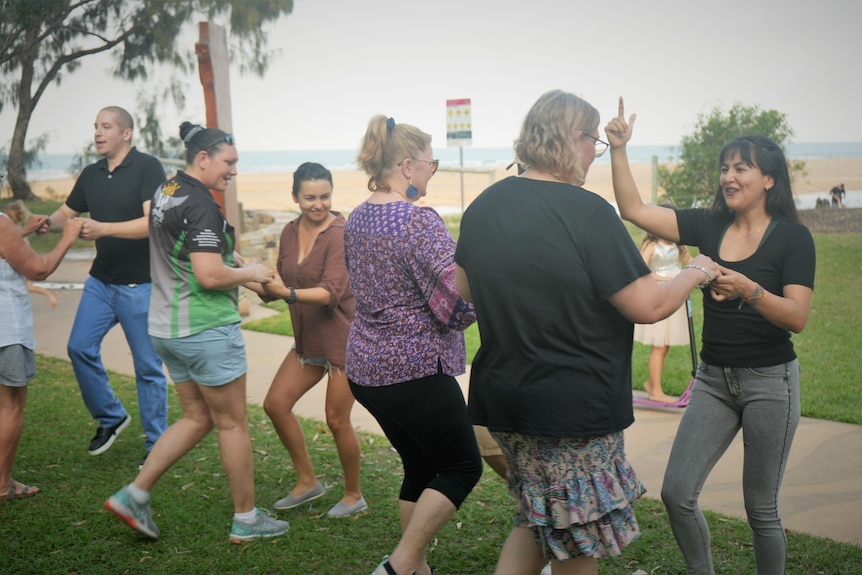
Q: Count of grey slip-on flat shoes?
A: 2